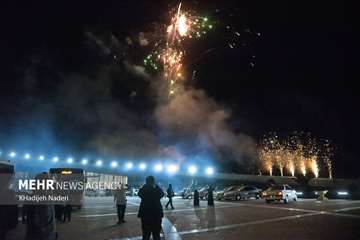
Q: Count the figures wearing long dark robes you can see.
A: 2